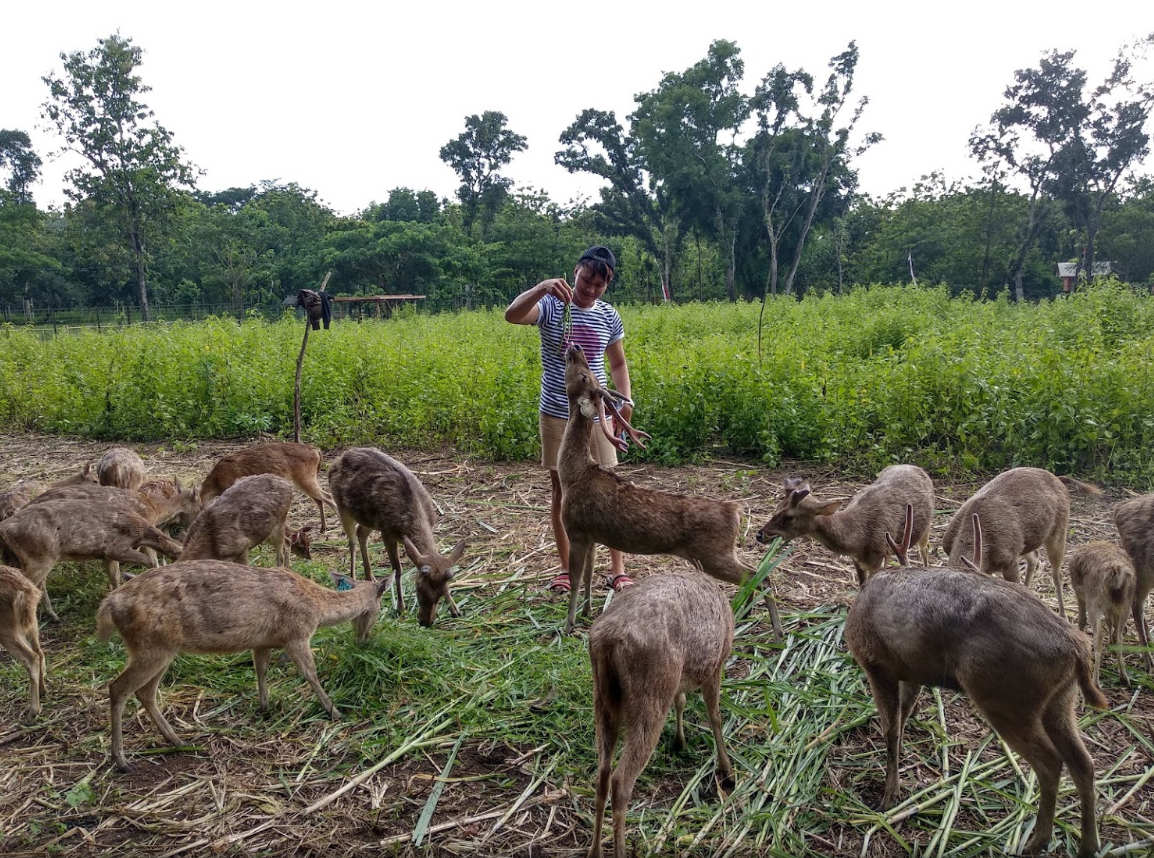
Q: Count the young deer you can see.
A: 1